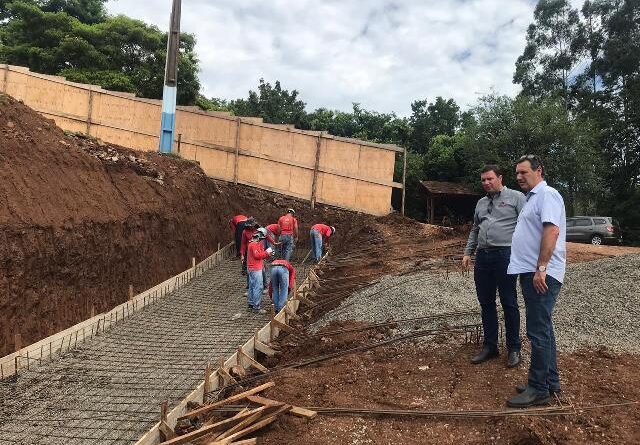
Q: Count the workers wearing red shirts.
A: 7